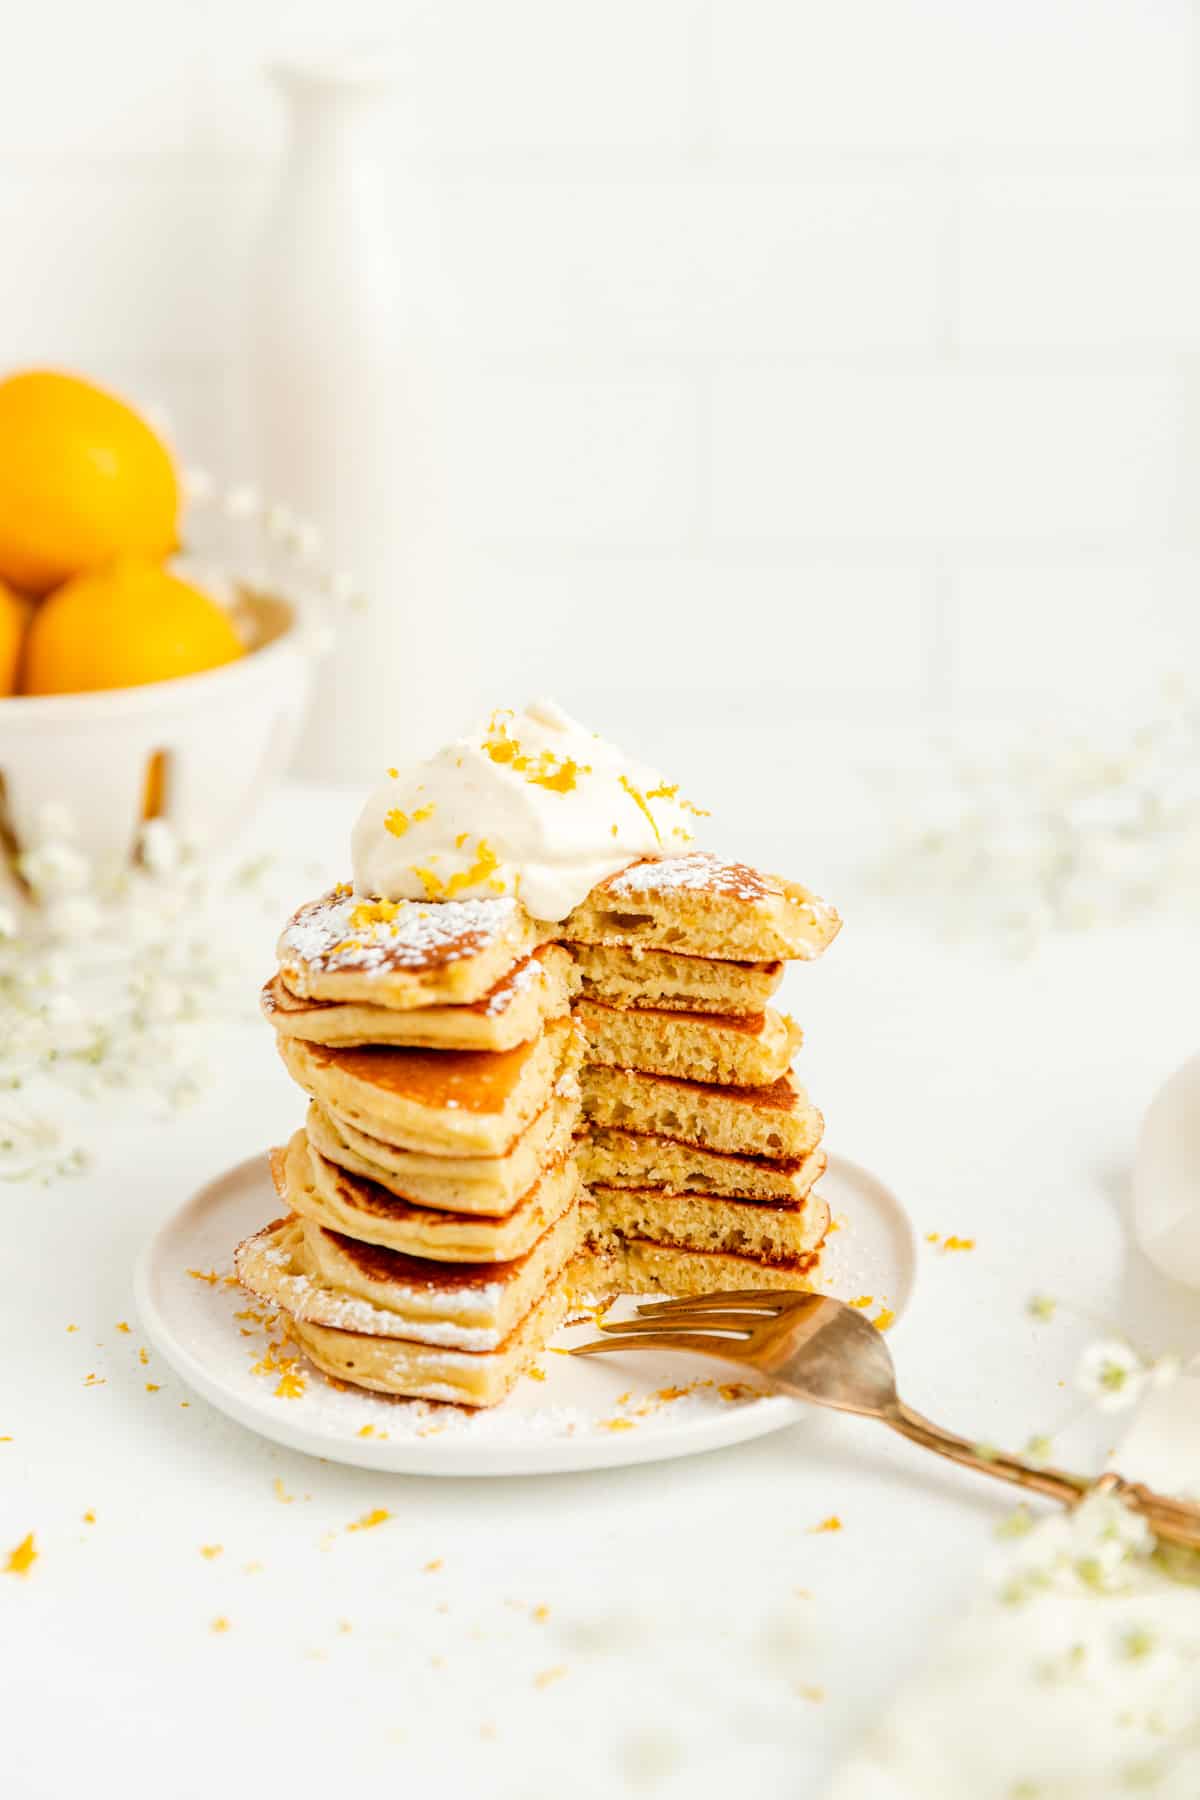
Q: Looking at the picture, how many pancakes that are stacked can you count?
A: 7